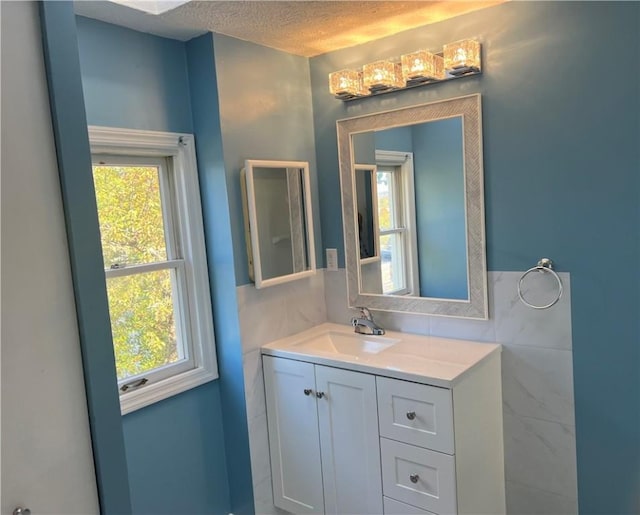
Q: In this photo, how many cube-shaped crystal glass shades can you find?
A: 4